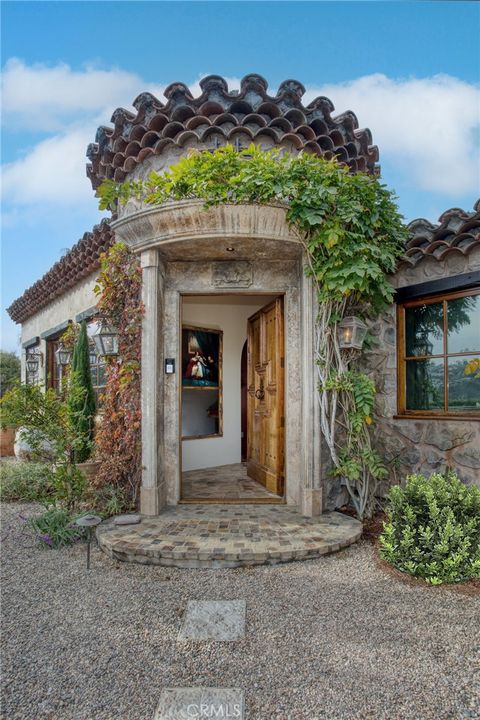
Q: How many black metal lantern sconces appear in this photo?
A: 4